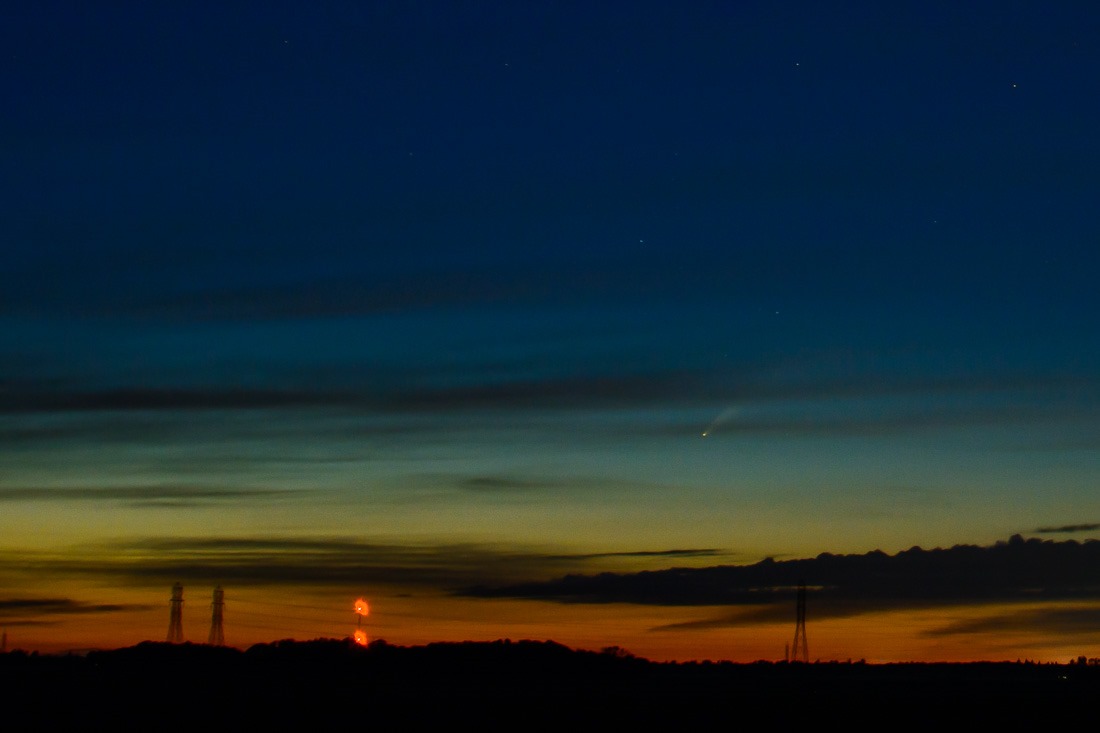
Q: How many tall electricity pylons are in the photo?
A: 3